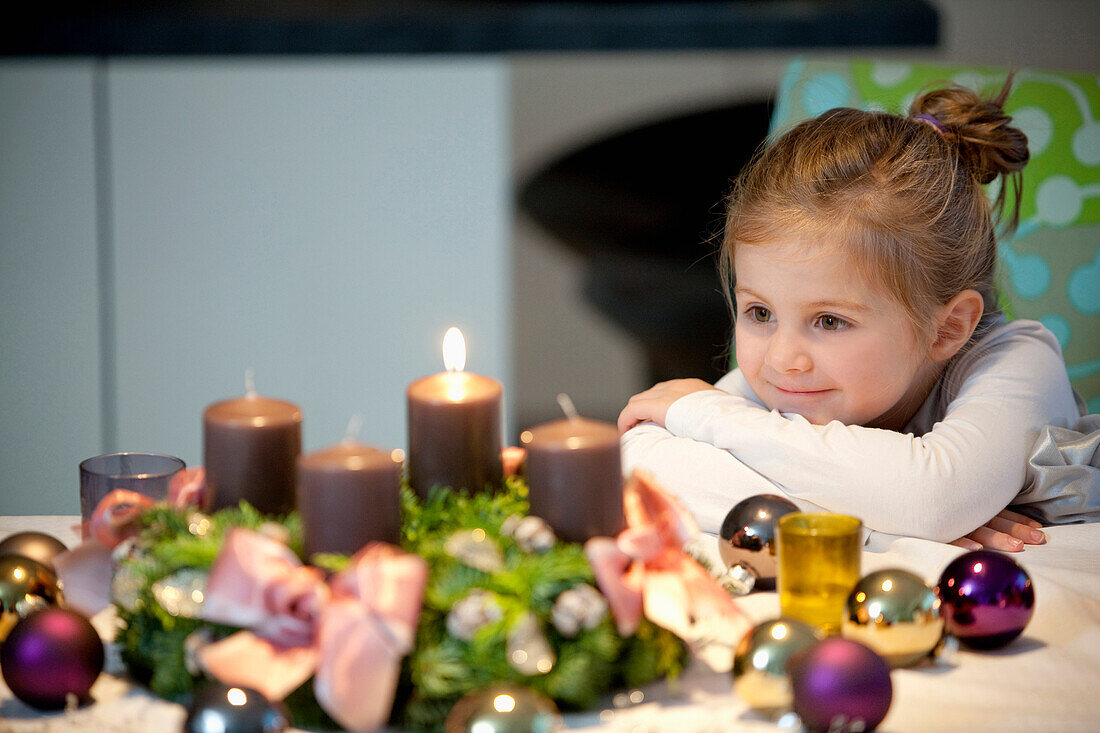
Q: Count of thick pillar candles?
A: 4